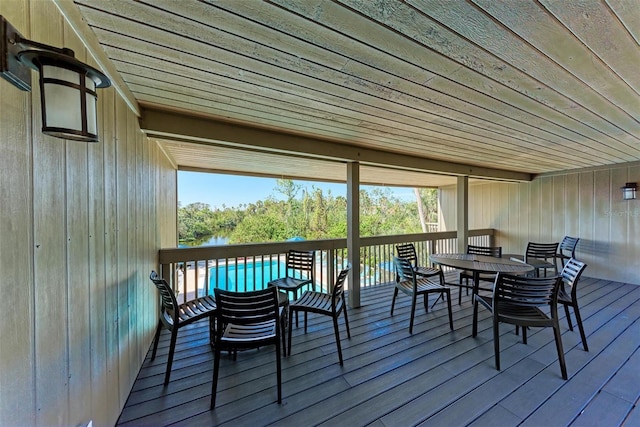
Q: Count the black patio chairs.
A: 11